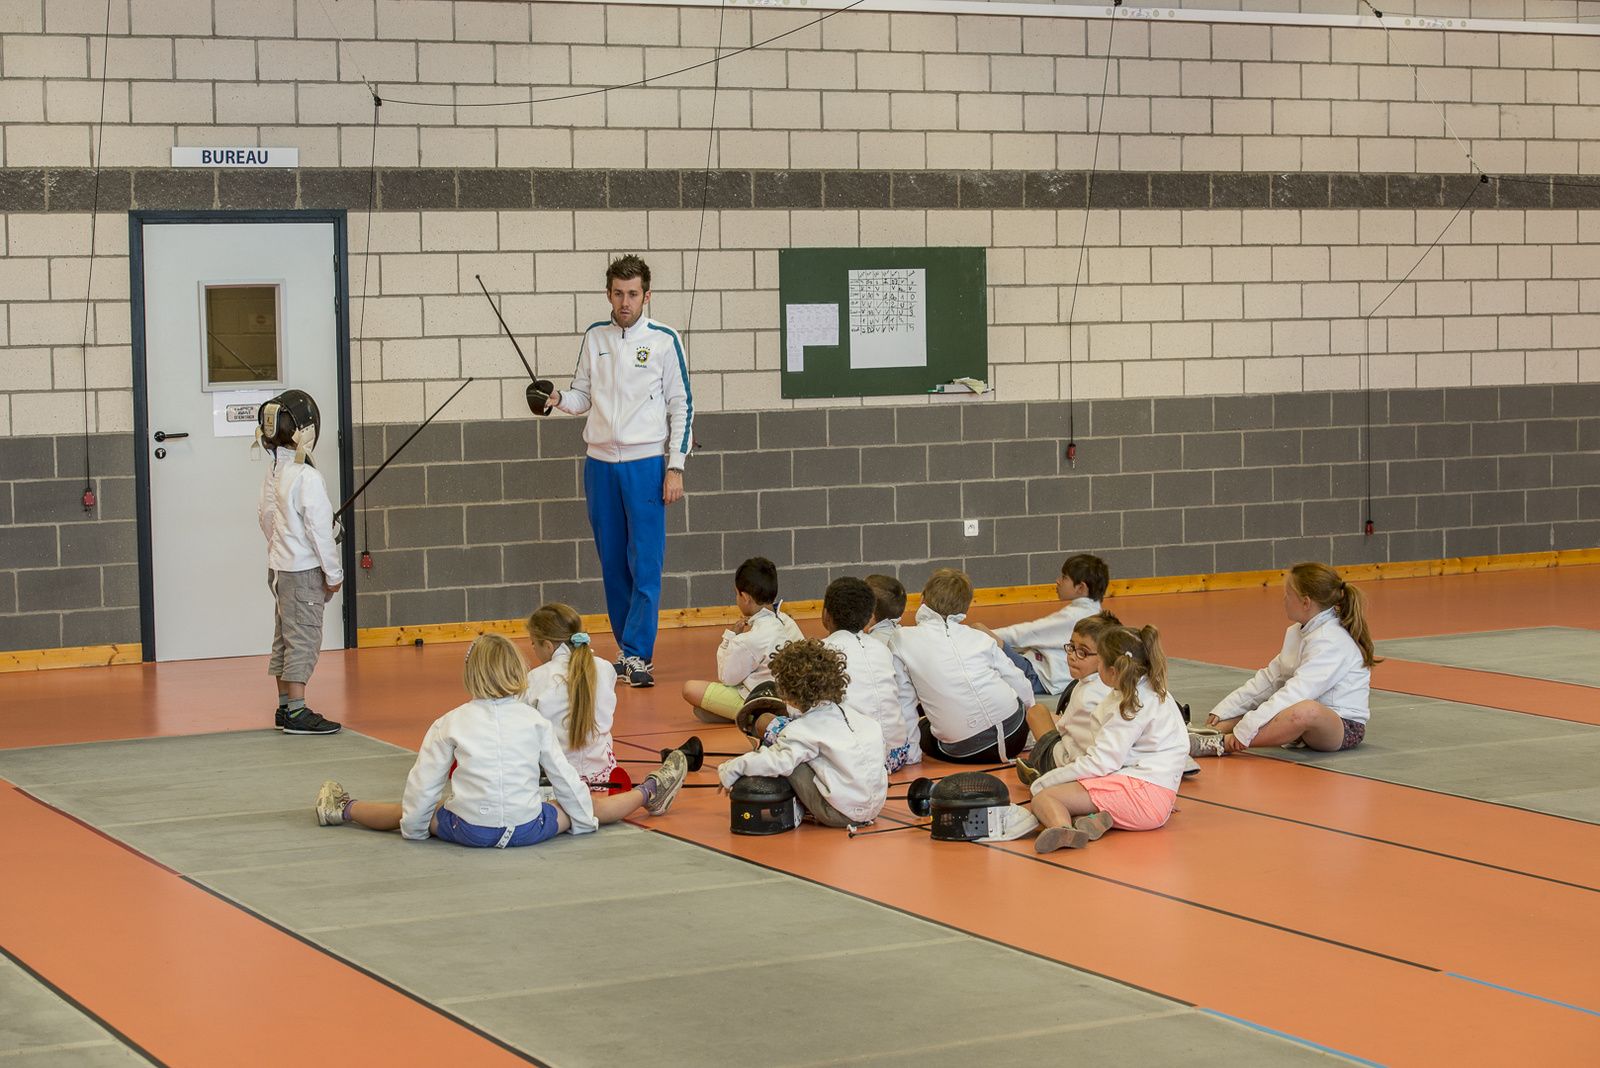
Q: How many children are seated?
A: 11